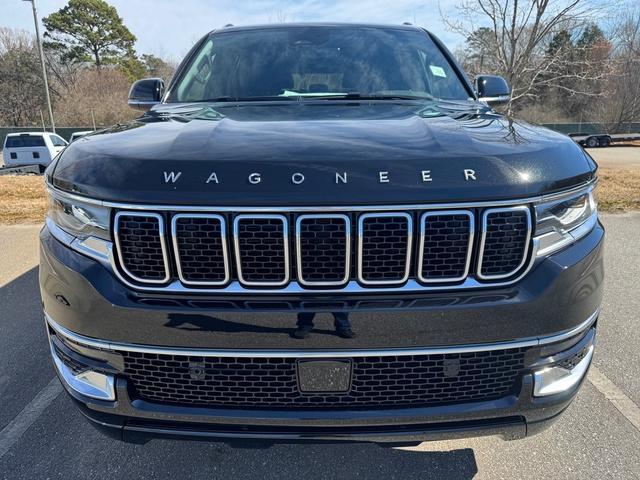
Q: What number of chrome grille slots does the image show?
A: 7